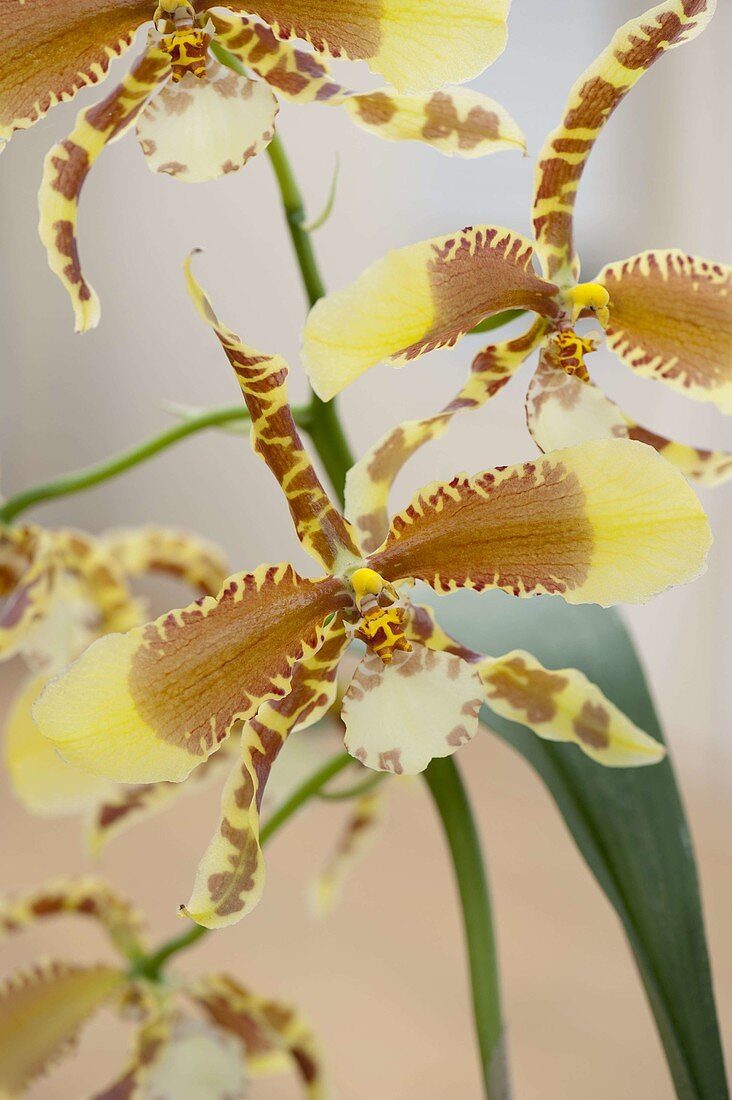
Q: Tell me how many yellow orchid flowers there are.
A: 5